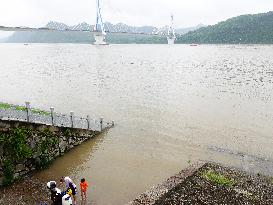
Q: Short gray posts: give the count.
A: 6